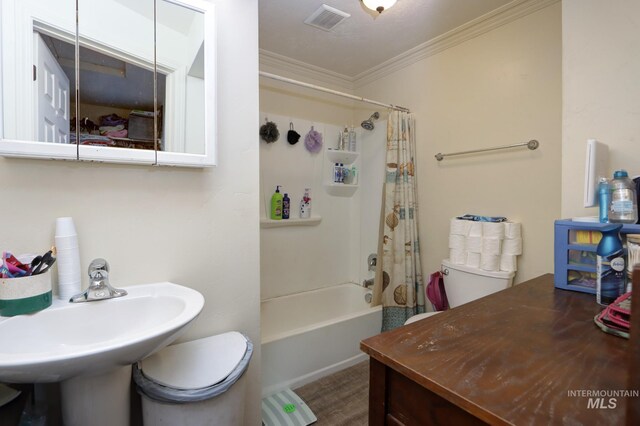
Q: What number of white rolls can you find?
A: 12